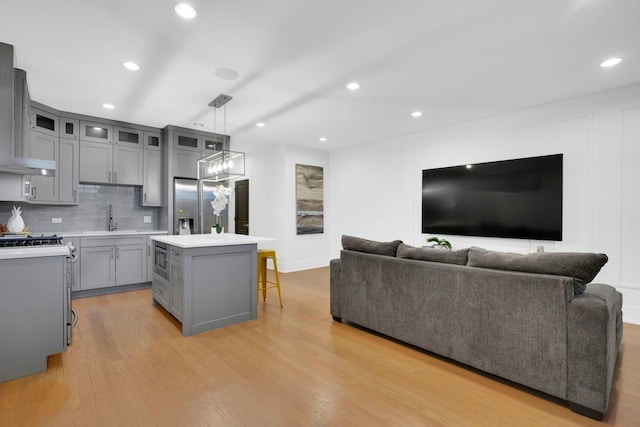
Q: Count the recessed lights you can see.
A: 8